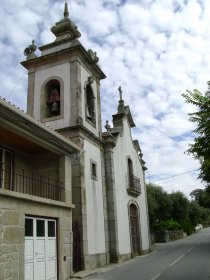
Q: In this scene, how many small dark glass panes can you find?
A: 3